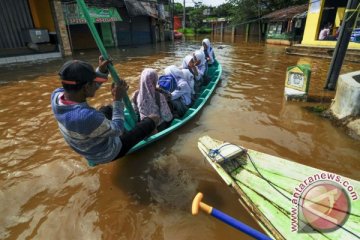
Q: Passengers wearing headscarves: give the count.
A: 6